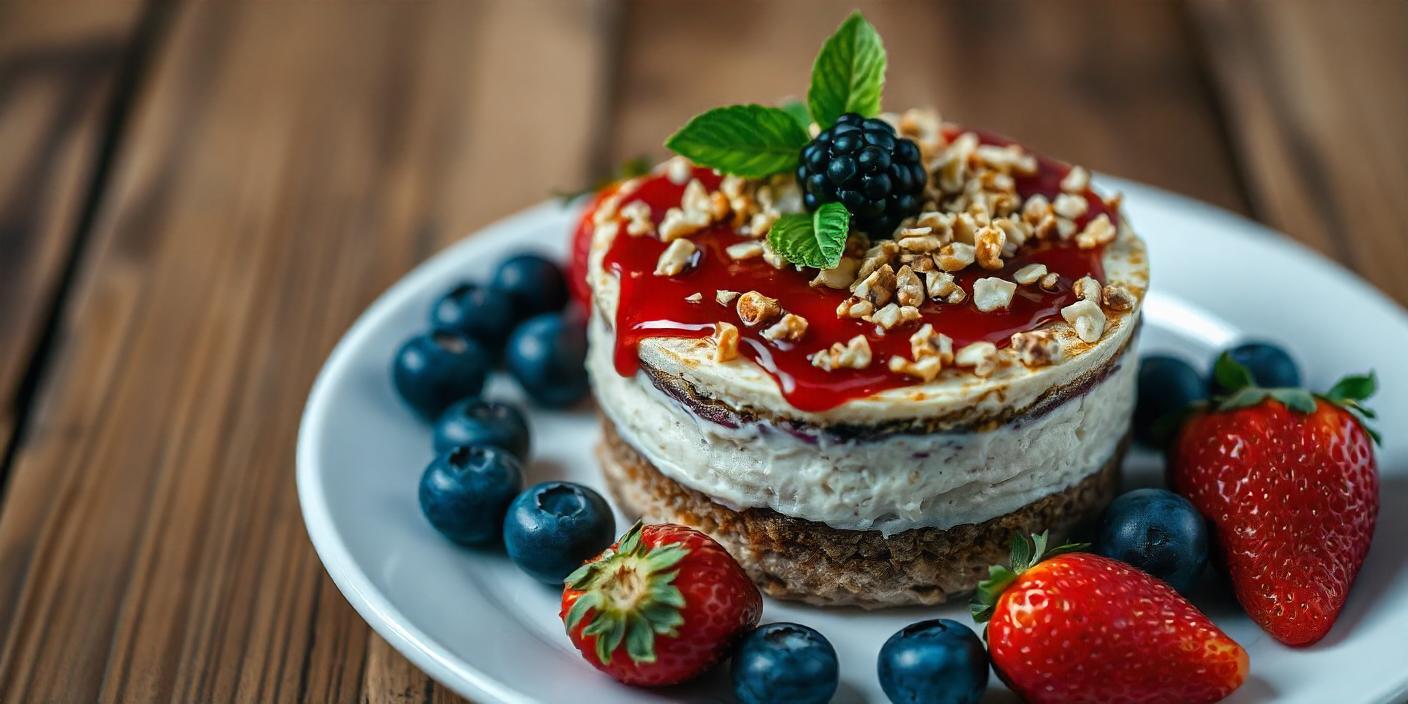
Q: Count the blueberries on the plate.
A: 12